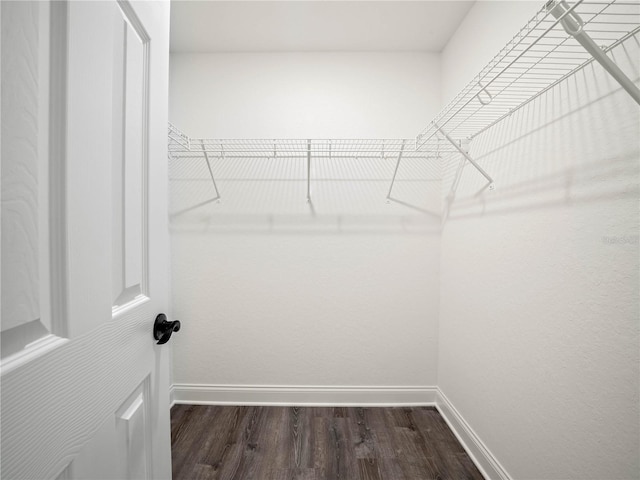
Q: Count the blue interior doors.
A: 0